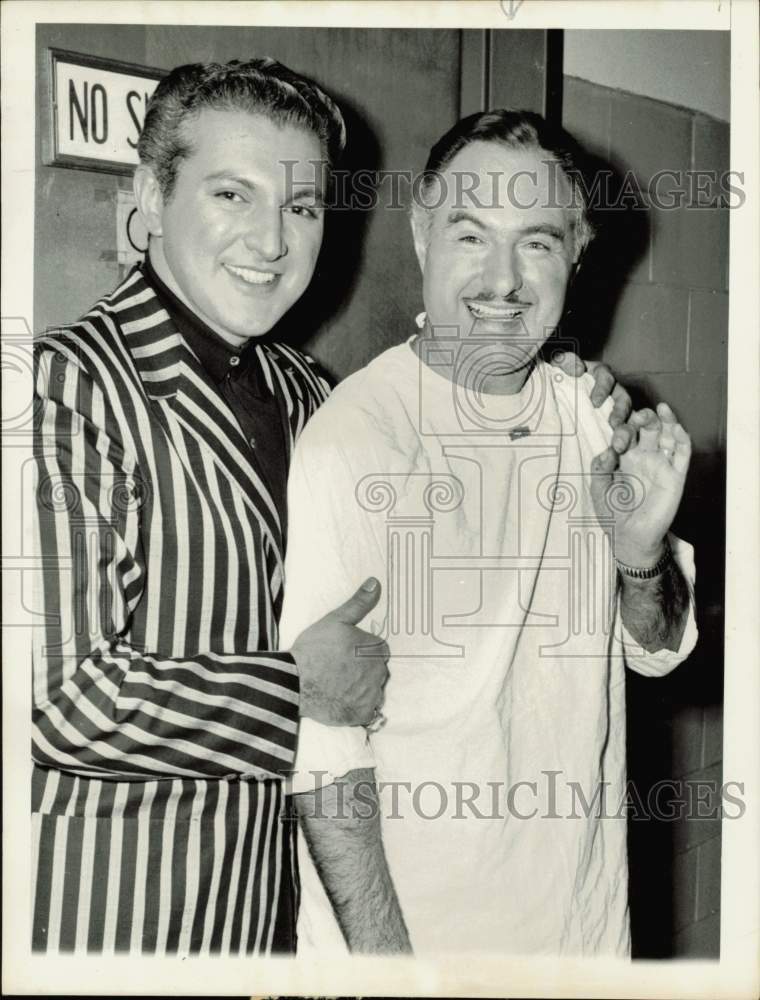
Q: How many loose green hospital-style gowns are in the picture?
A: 0